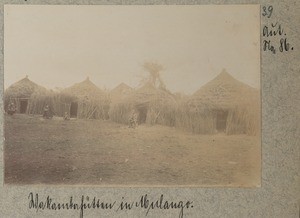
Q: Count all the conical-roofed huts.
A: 5